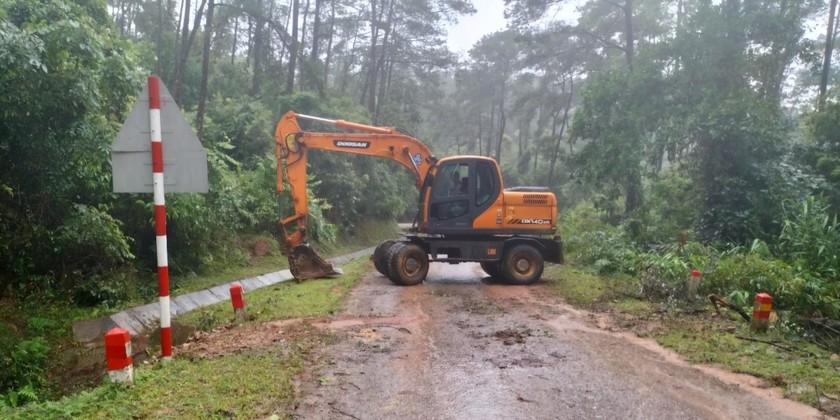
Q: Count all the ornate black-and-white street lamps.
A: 0